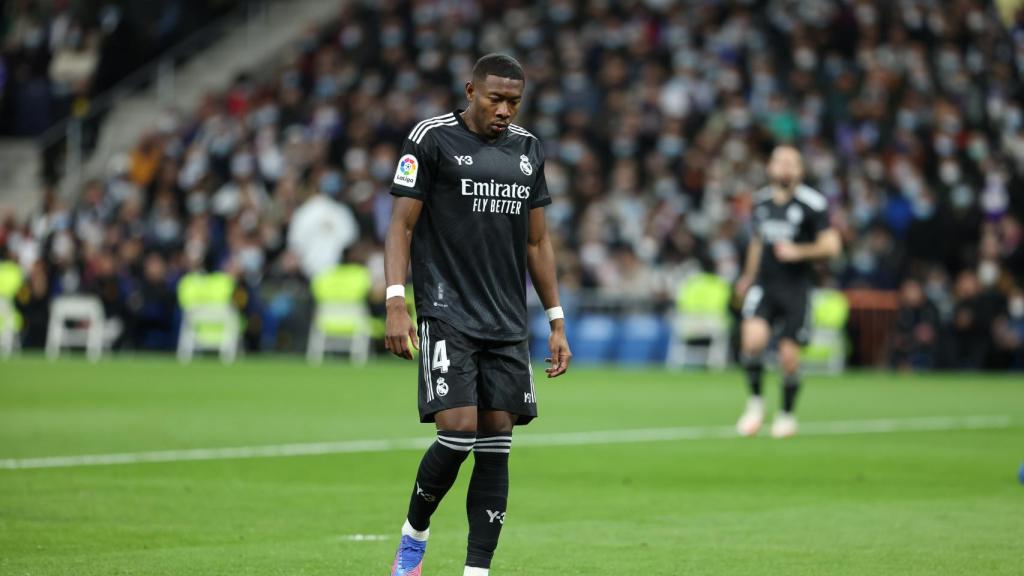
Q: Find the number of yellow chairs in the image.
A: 5